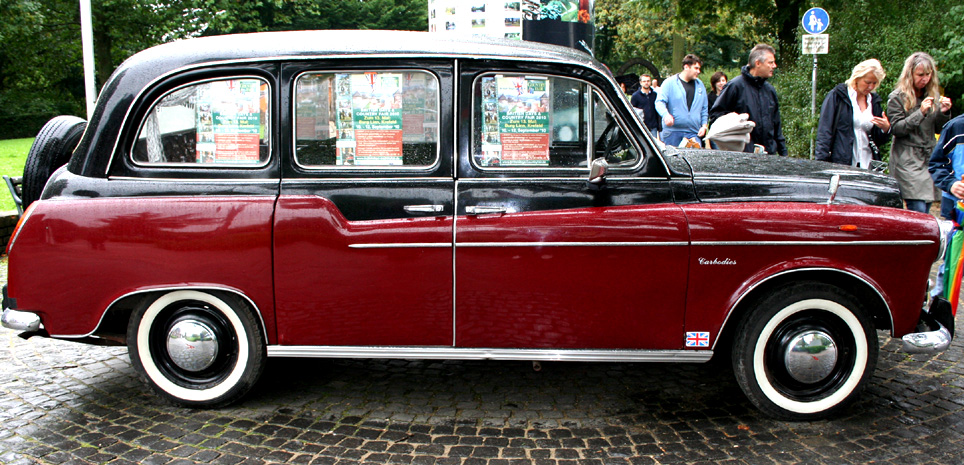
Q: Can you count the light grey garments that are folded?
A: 1